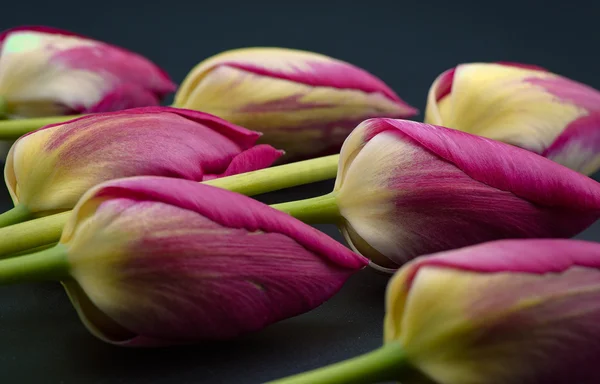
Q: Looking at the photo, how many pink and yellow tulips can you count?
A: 7